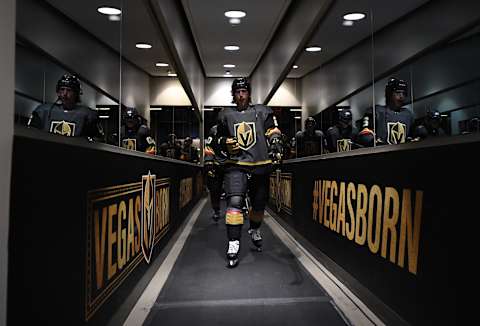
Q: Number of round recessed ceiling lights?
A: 11